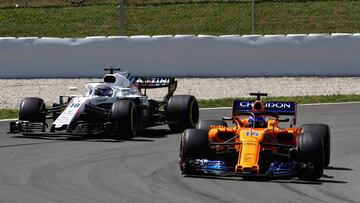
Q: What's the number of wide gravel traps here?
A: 1